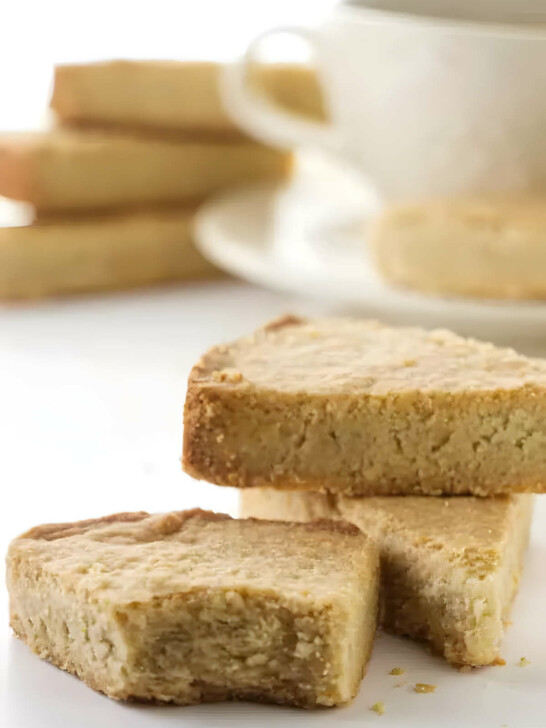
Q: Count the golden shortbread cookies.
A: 7